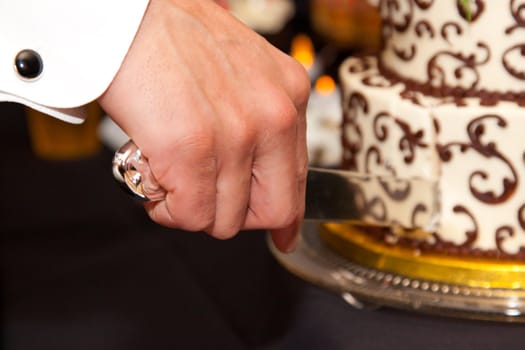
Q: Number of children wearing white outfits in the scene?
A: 0